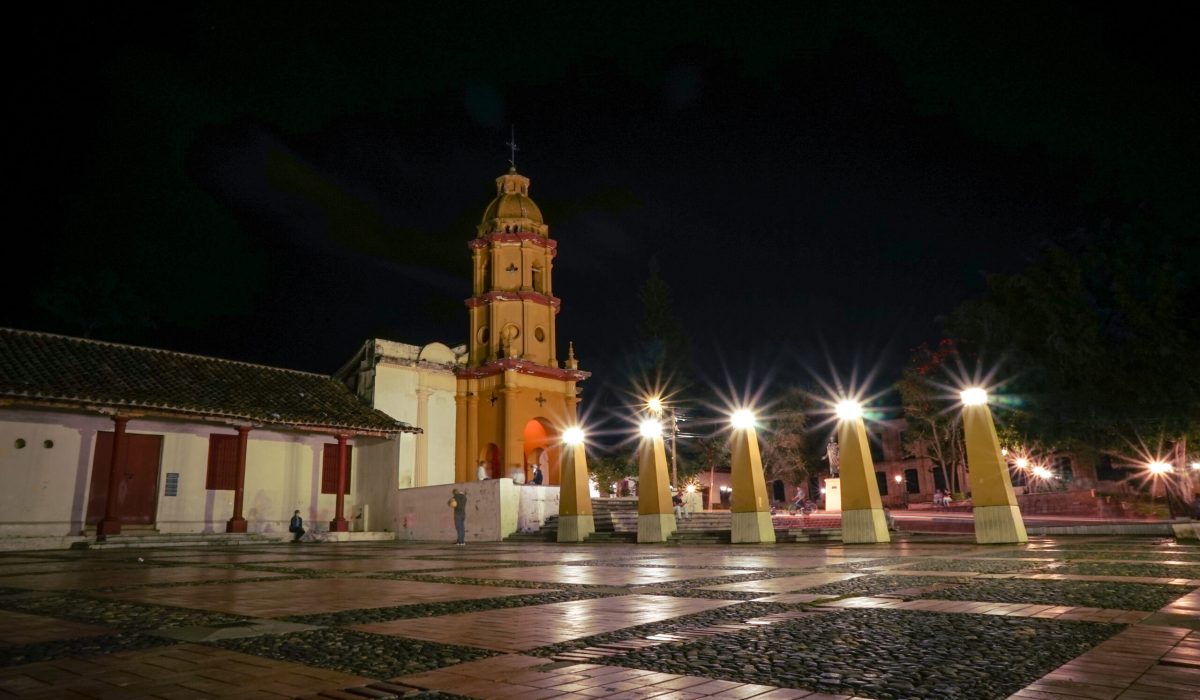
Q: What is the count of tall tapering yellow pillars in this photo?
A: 5